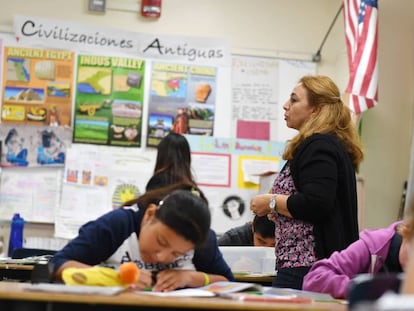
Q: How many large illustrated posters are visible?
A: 3